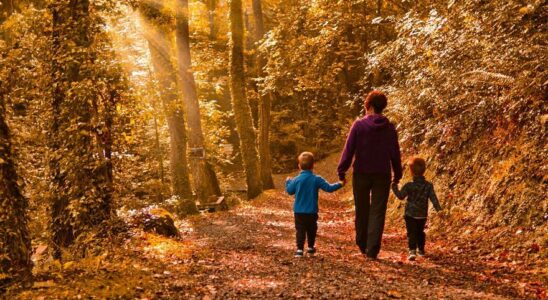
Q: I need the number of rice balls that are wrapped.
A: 0